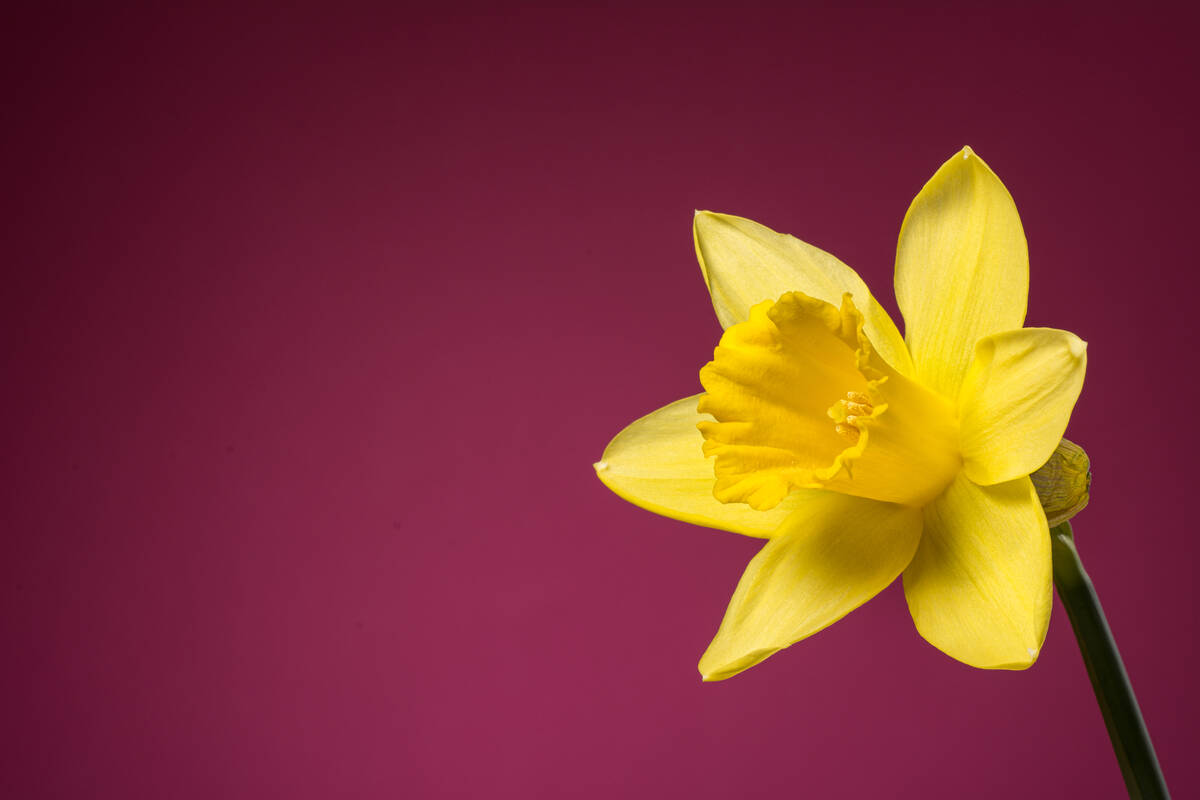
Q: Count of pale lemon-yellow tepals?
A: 6